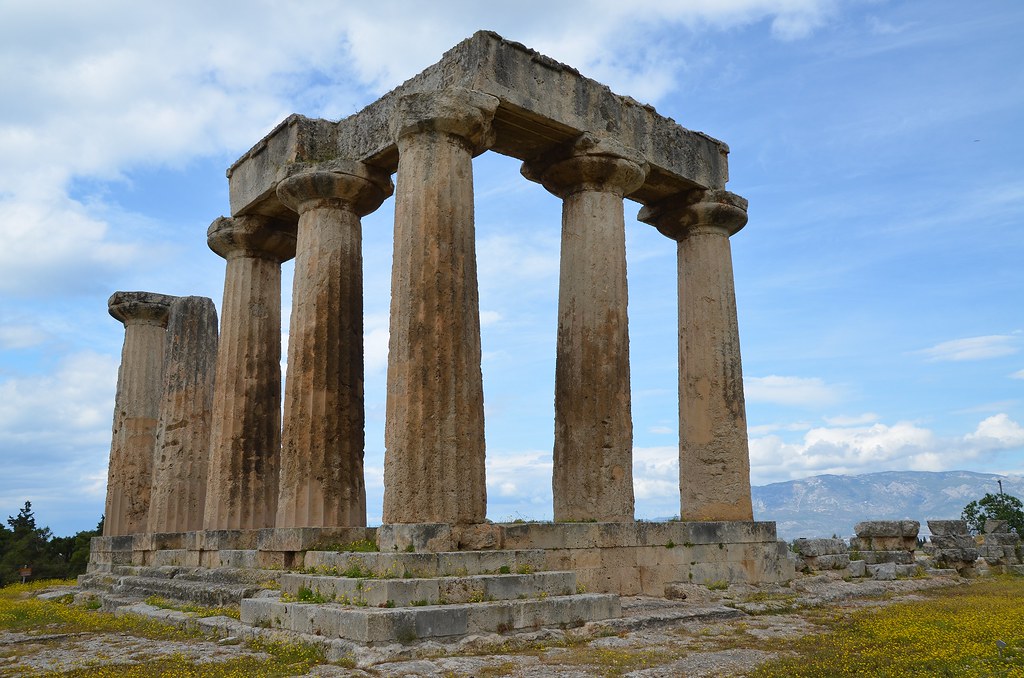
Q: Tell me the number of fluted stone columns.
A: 7